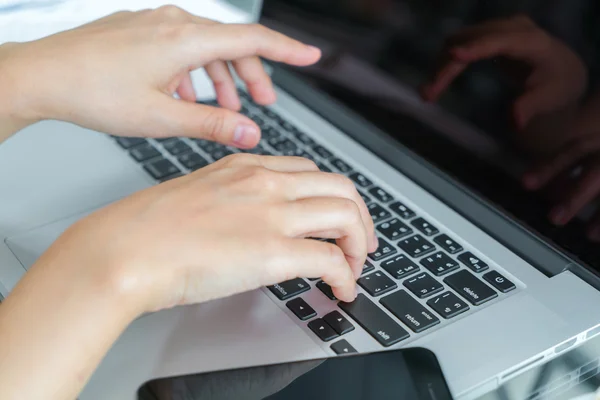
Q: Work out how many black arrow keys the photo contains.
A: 4